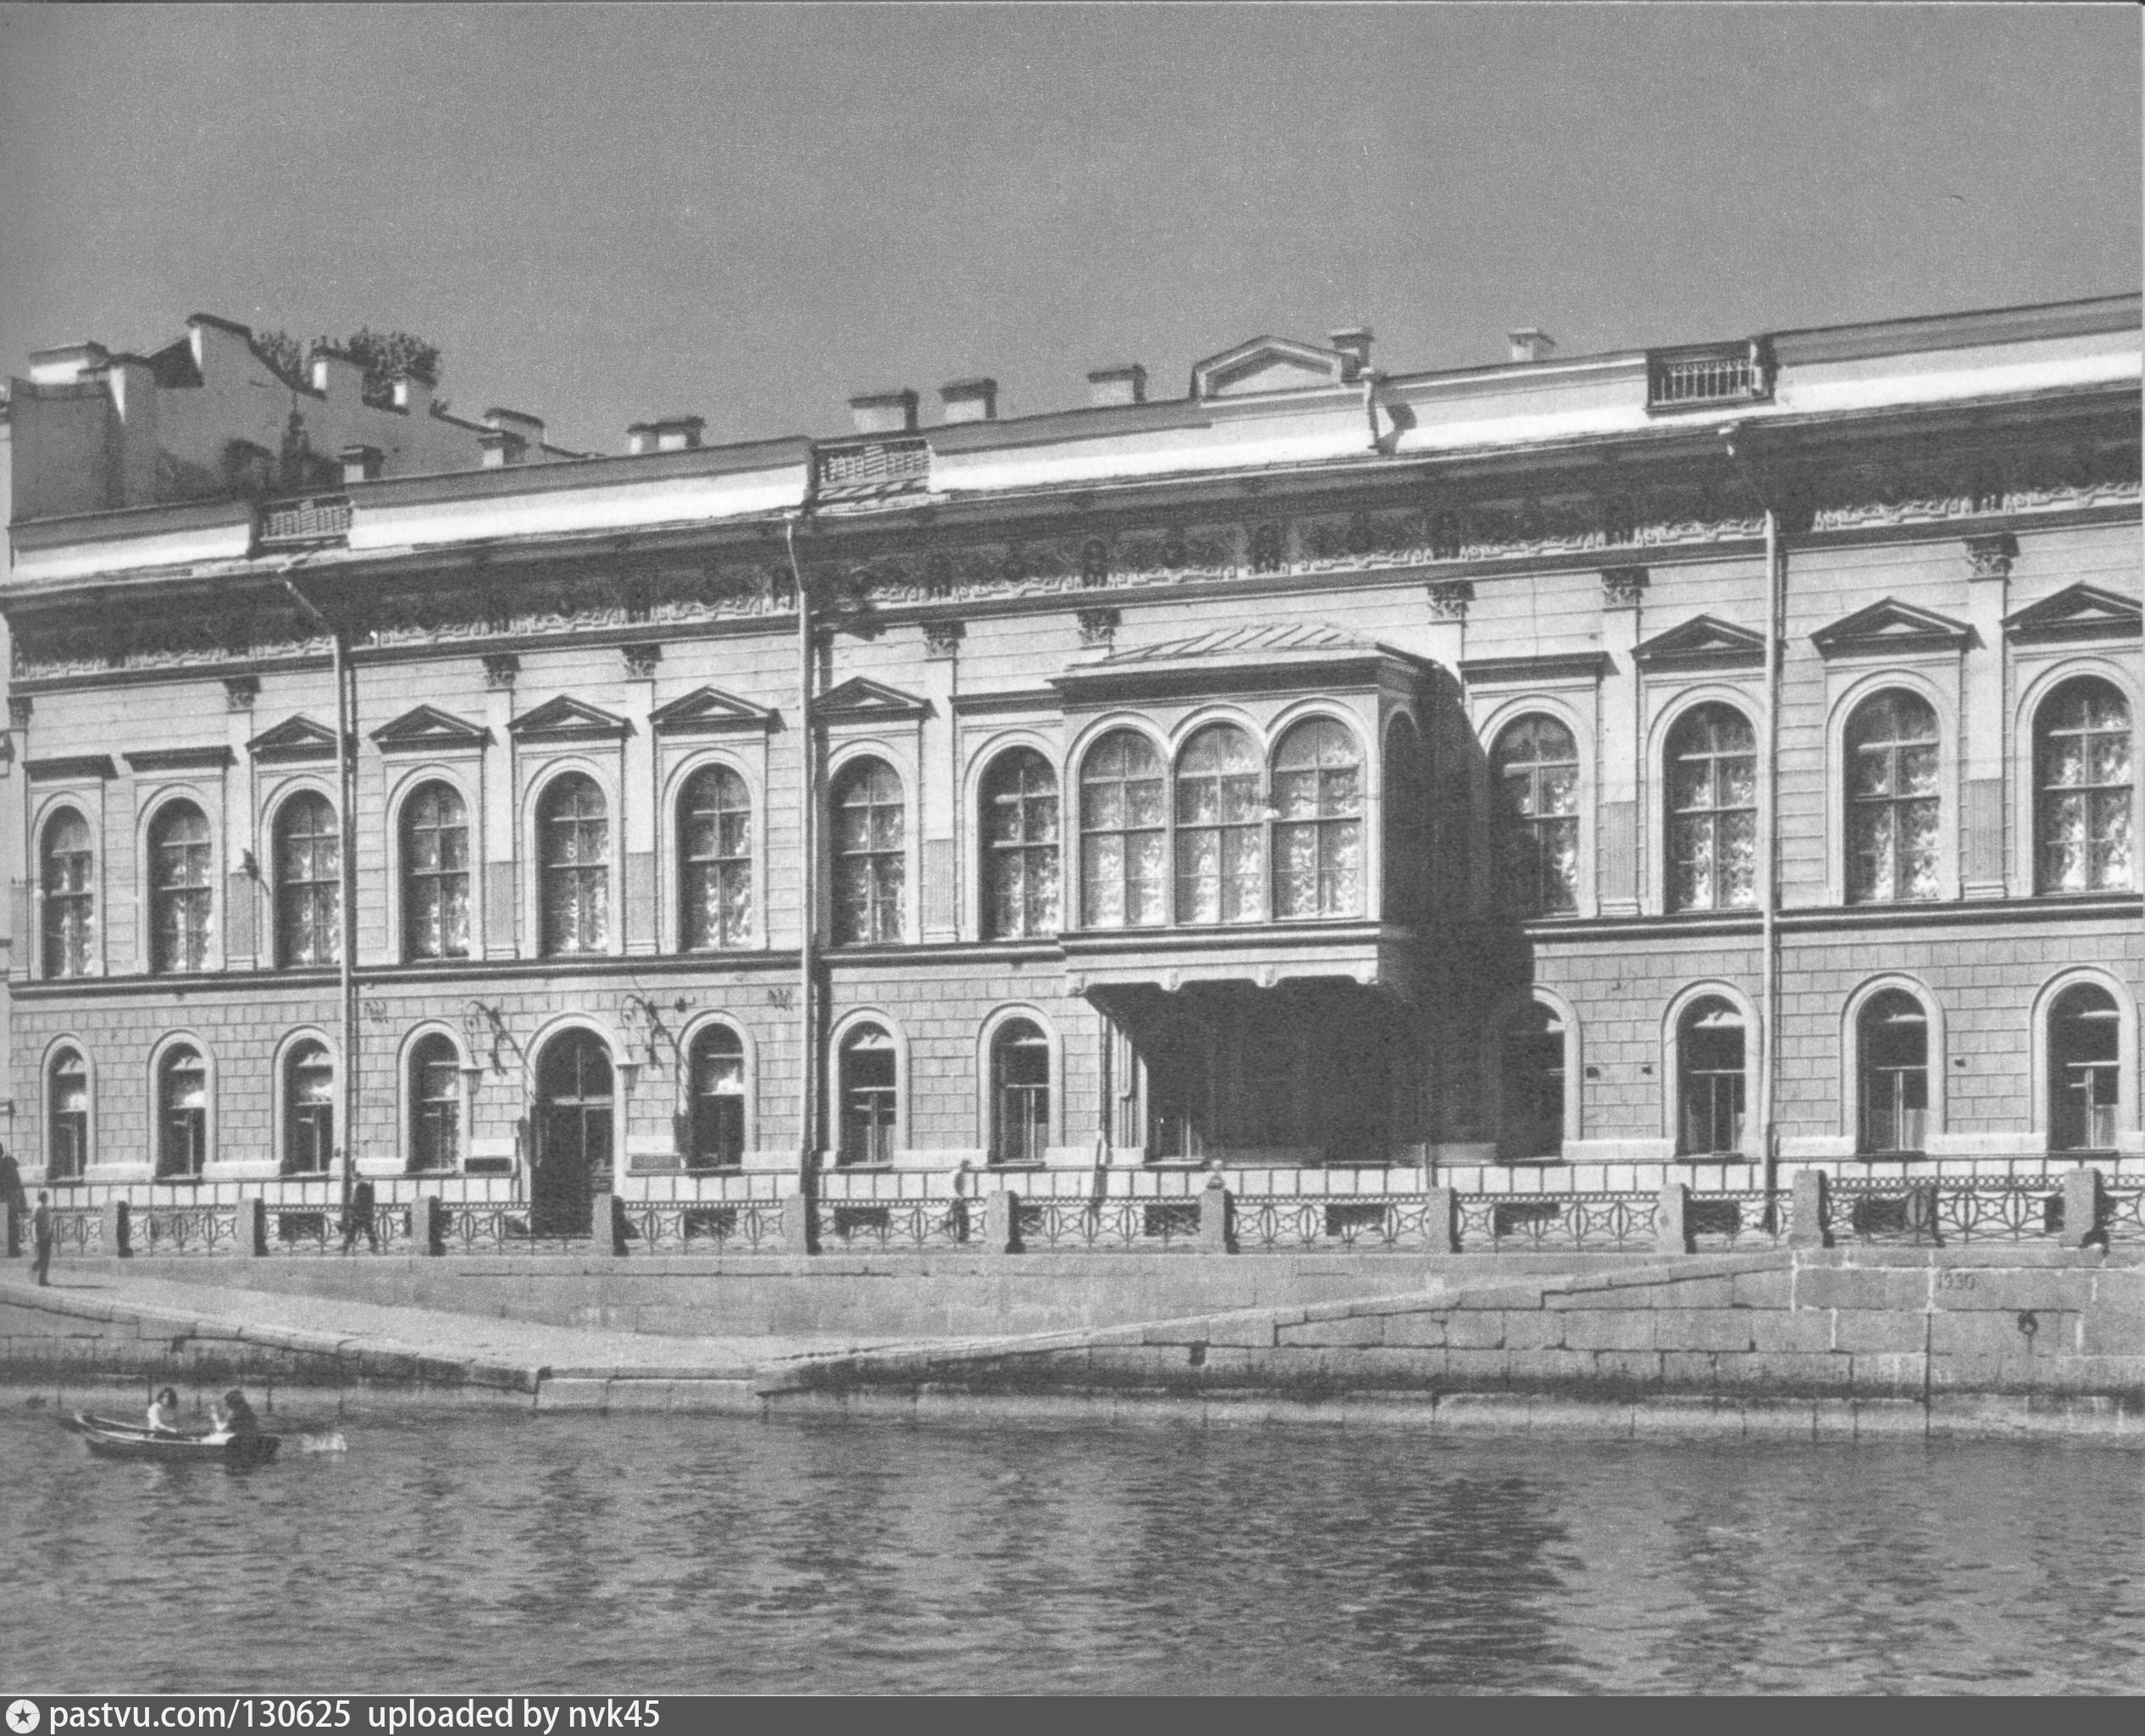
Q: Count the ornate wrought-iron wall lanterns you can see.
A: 2